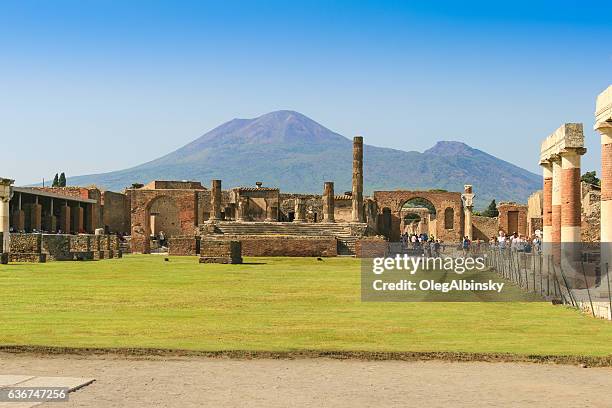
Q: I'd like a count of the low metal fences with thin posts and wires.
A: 1